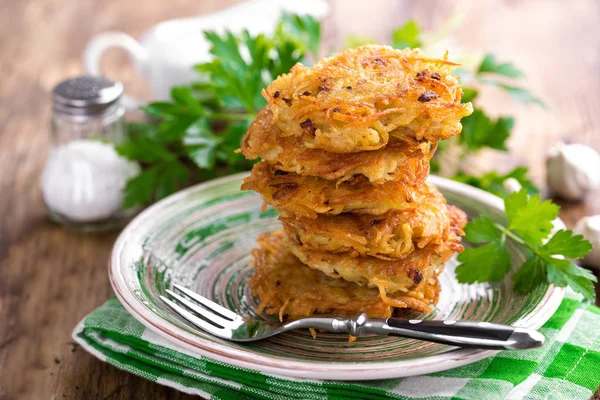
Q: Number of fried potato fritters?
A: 6